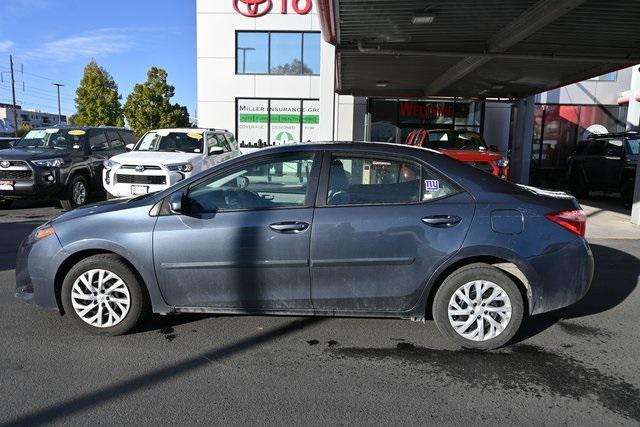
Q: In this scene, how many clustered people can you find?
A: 0